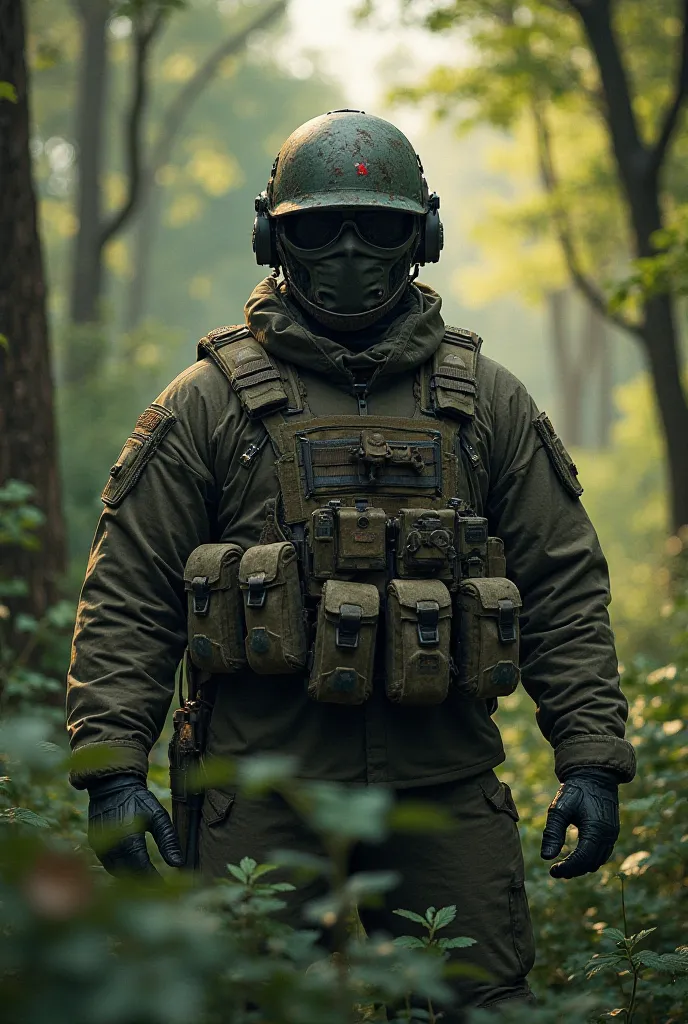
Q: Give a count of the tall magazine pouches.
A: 5